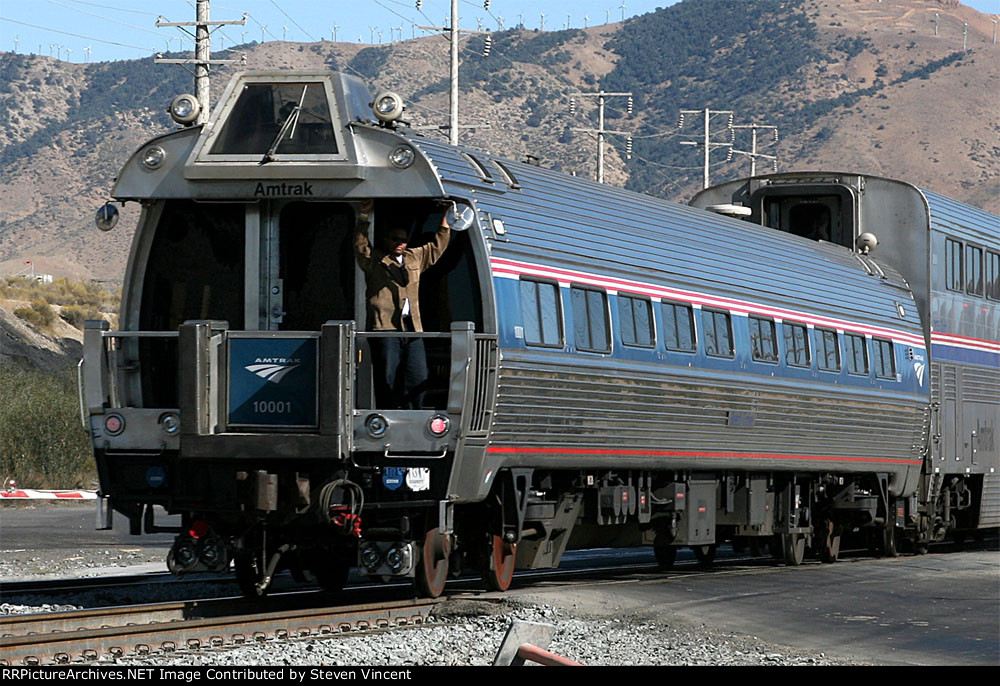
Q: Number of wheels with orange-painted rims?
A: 2